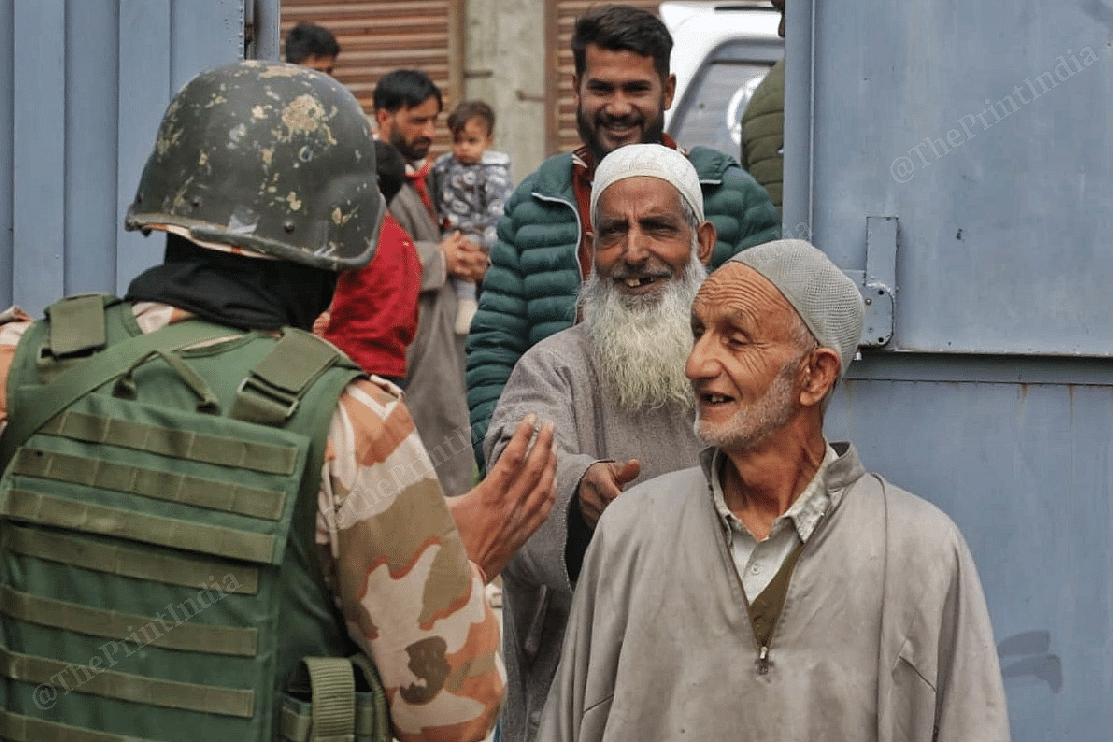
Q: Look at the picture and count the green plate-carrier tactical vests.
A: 1